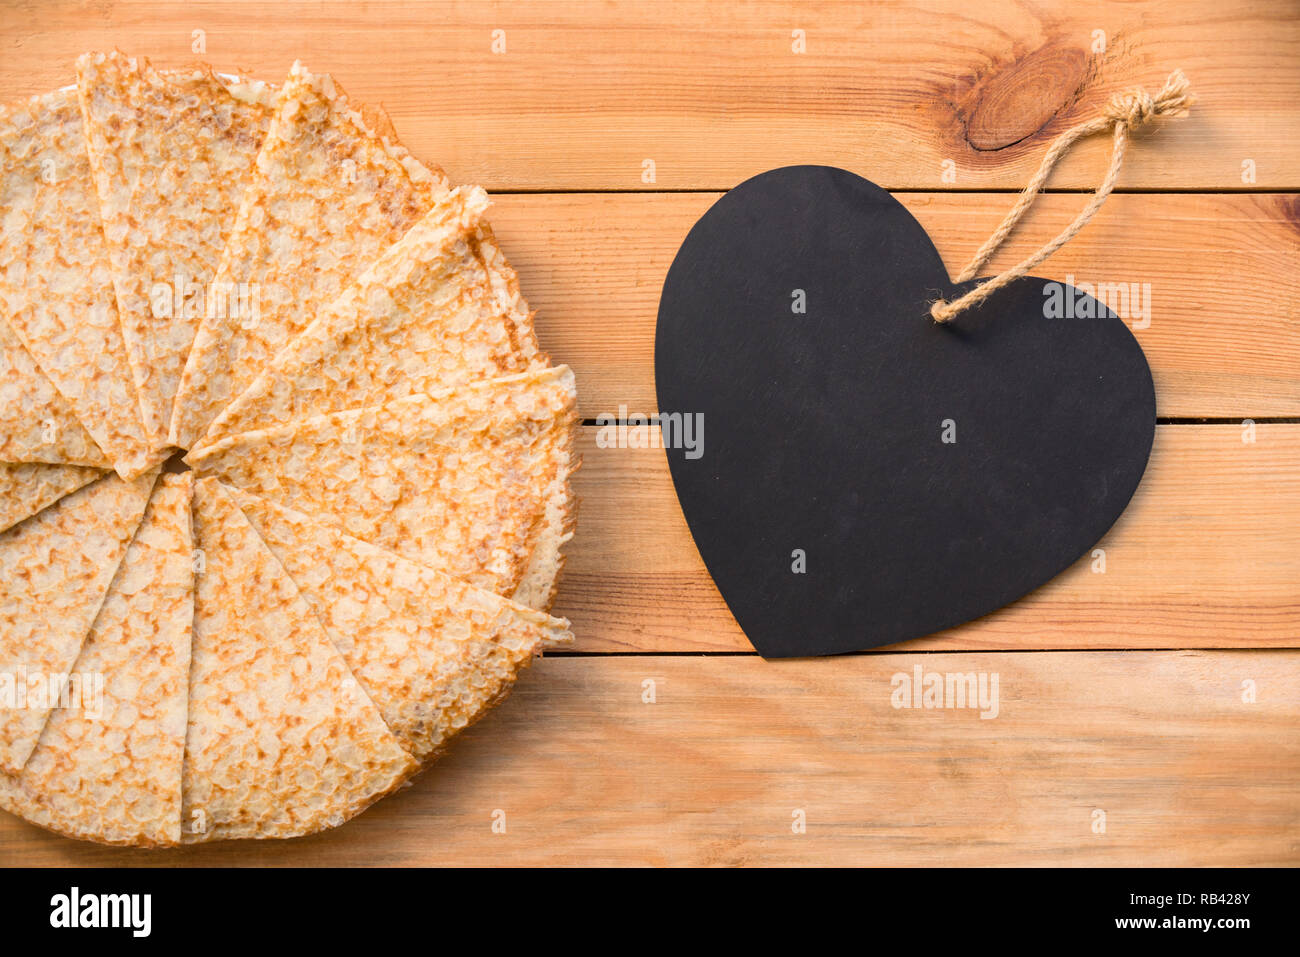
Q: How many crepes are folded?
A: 11